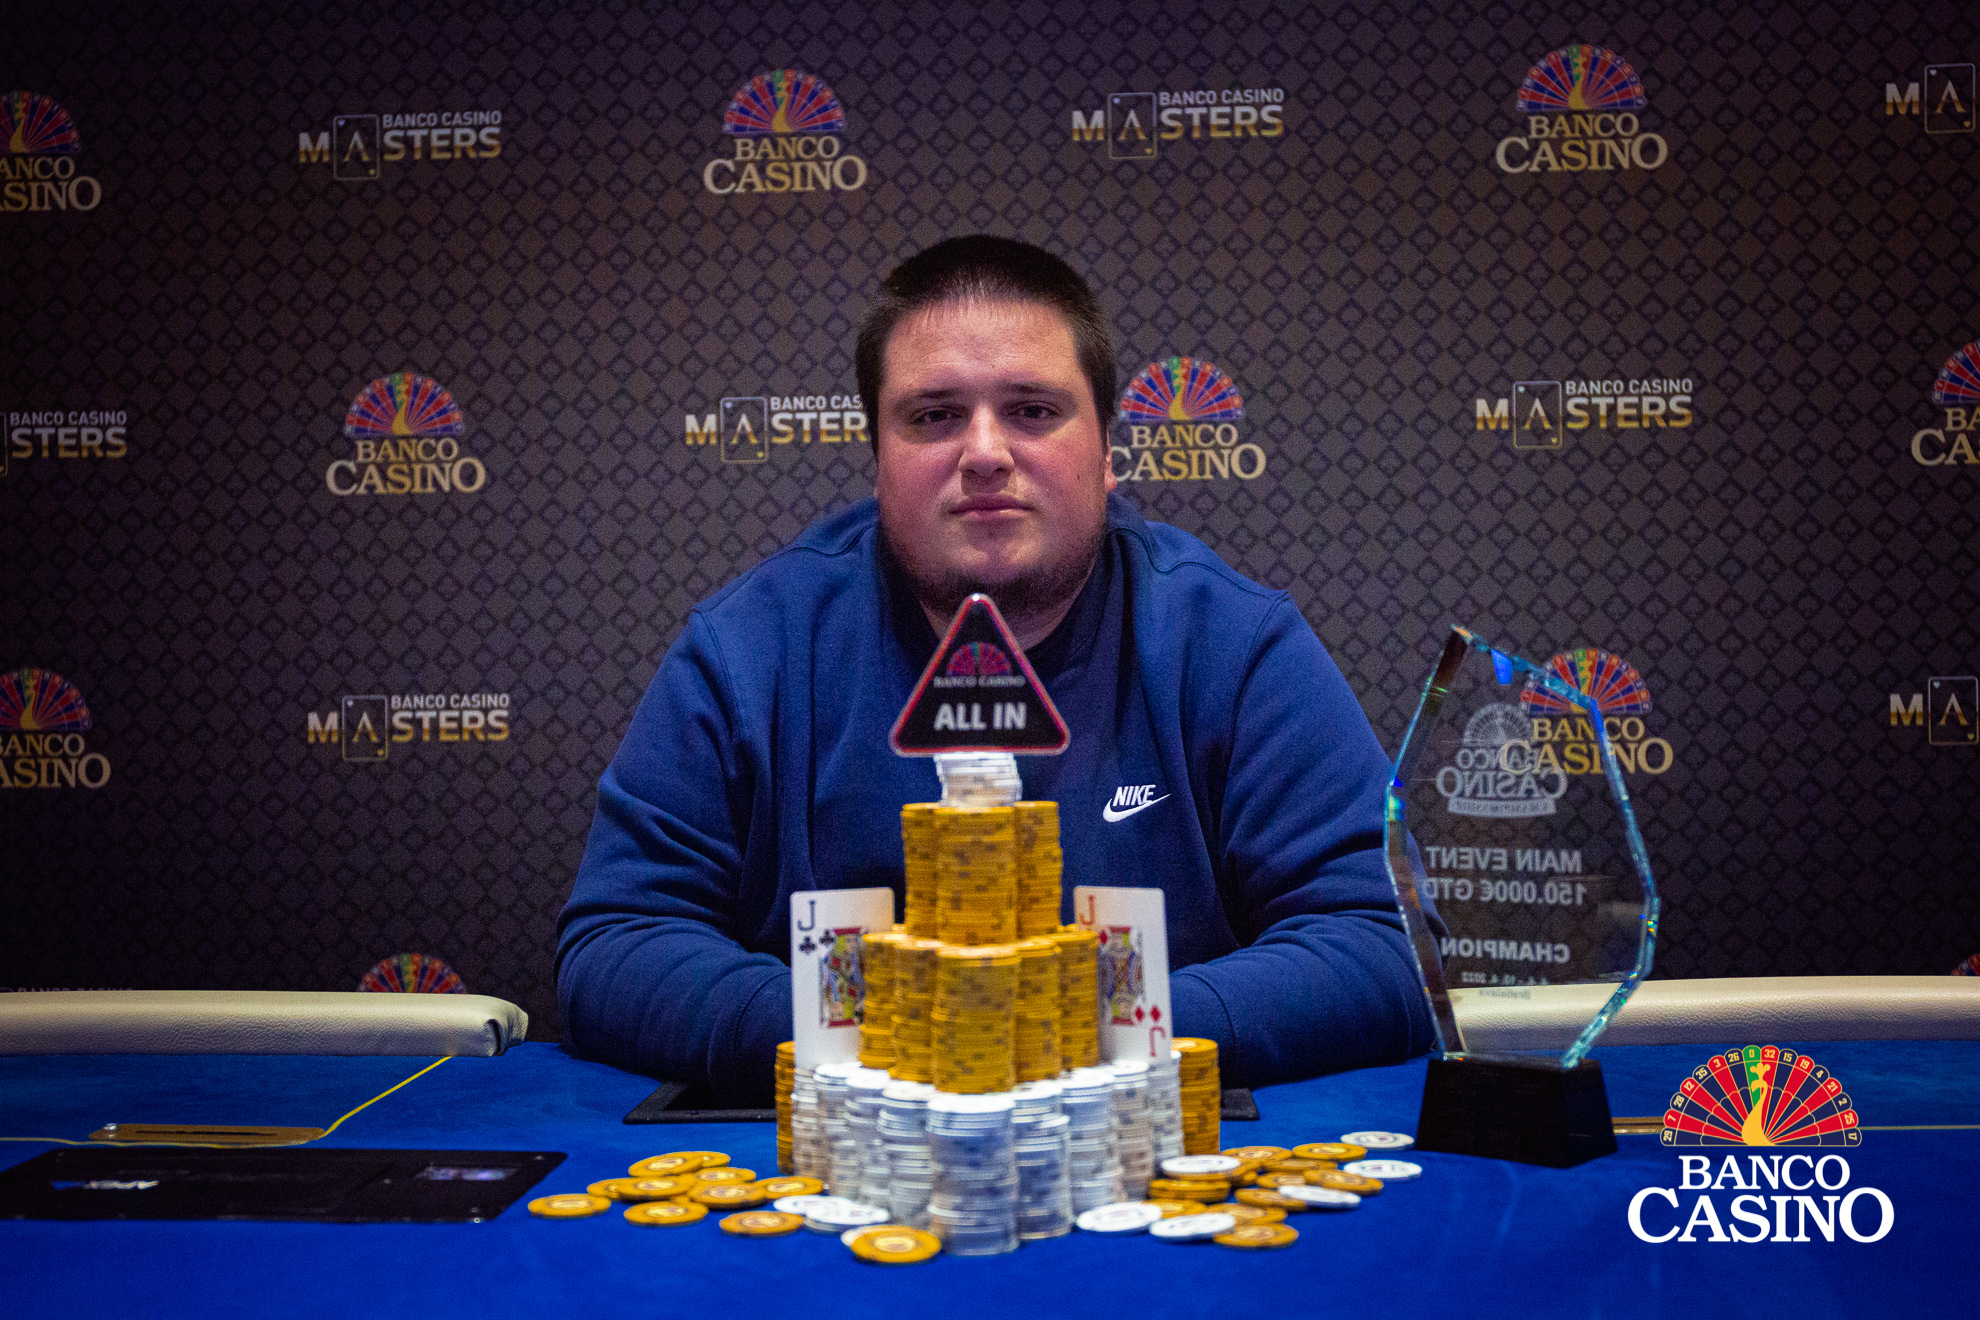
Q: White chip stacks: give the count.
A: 10